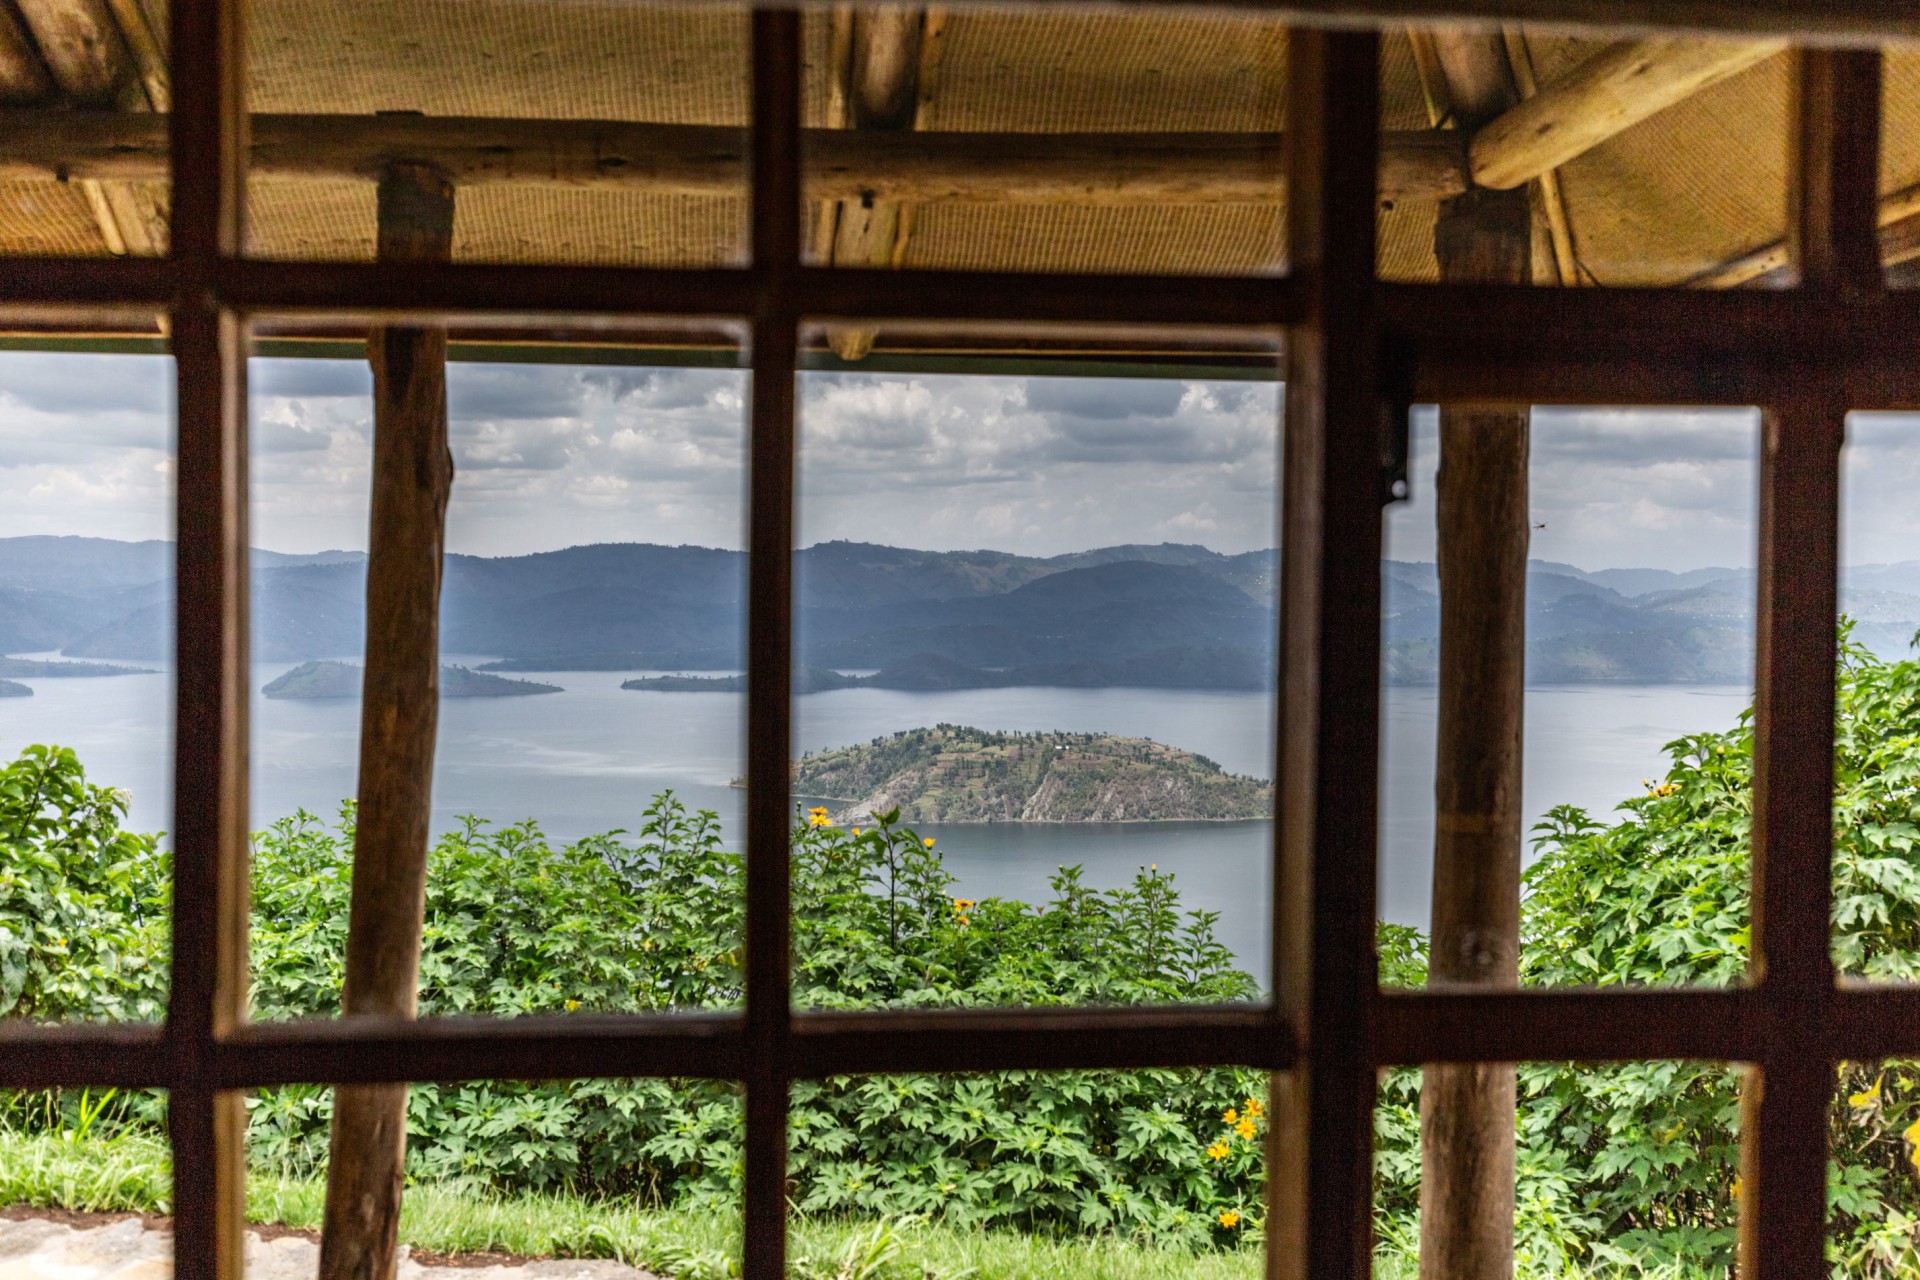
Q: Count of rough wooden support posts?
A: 2